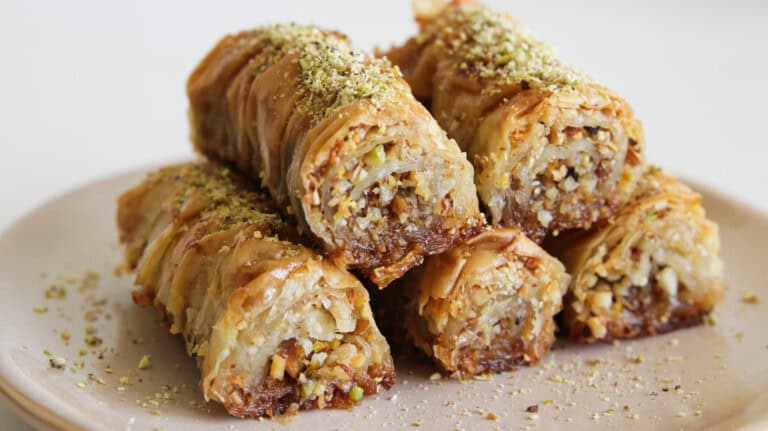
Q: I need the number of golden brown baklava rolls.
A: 5